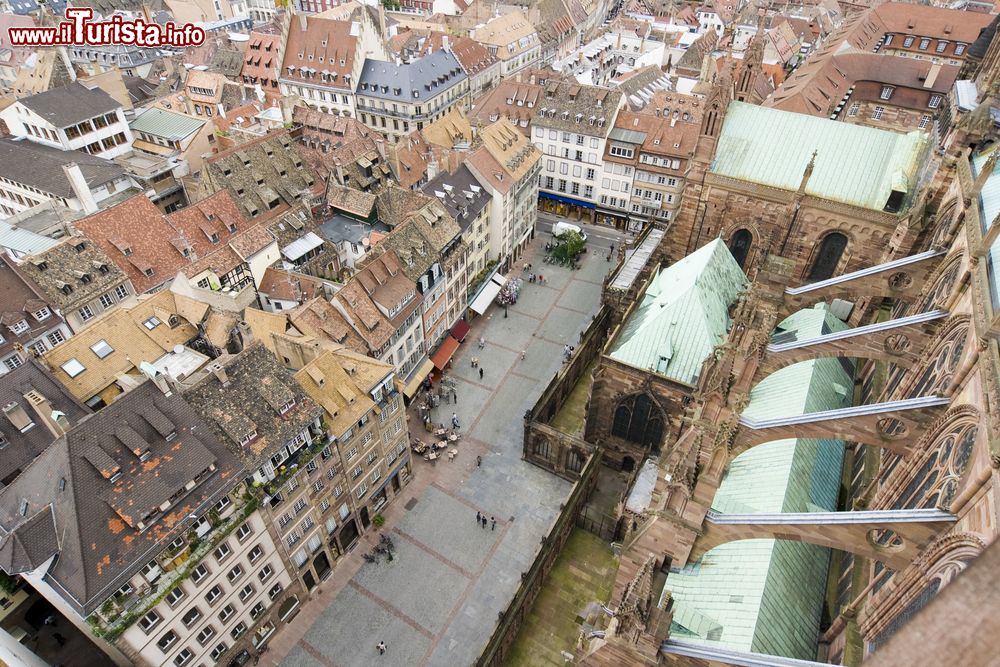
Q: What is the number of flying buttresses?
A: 5